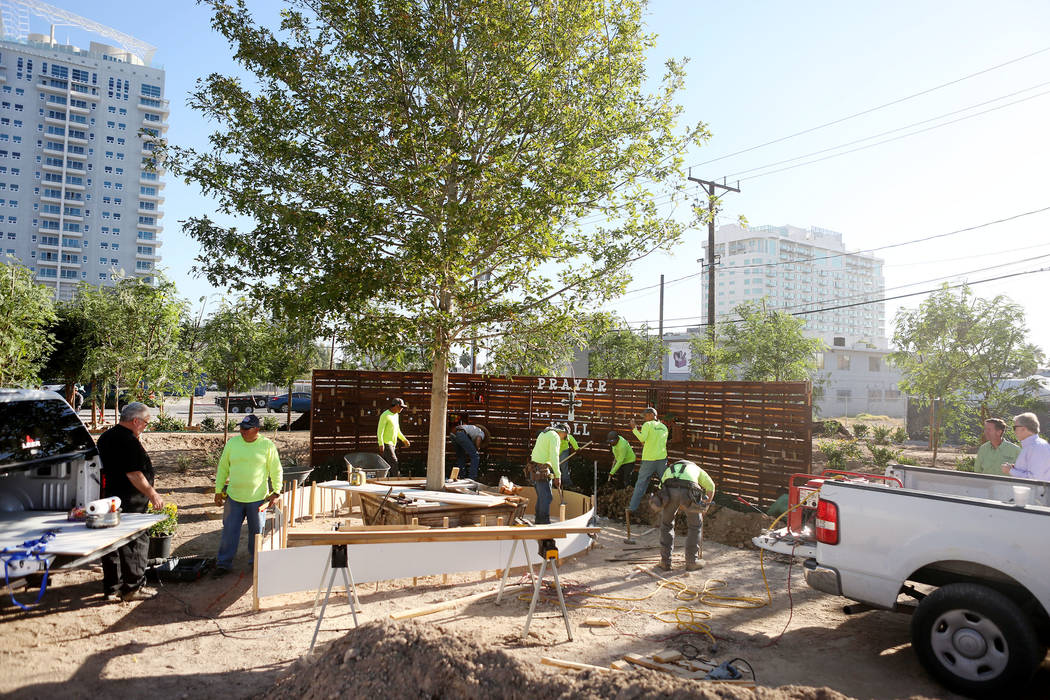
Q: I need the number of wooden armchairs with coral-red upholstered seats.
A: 0